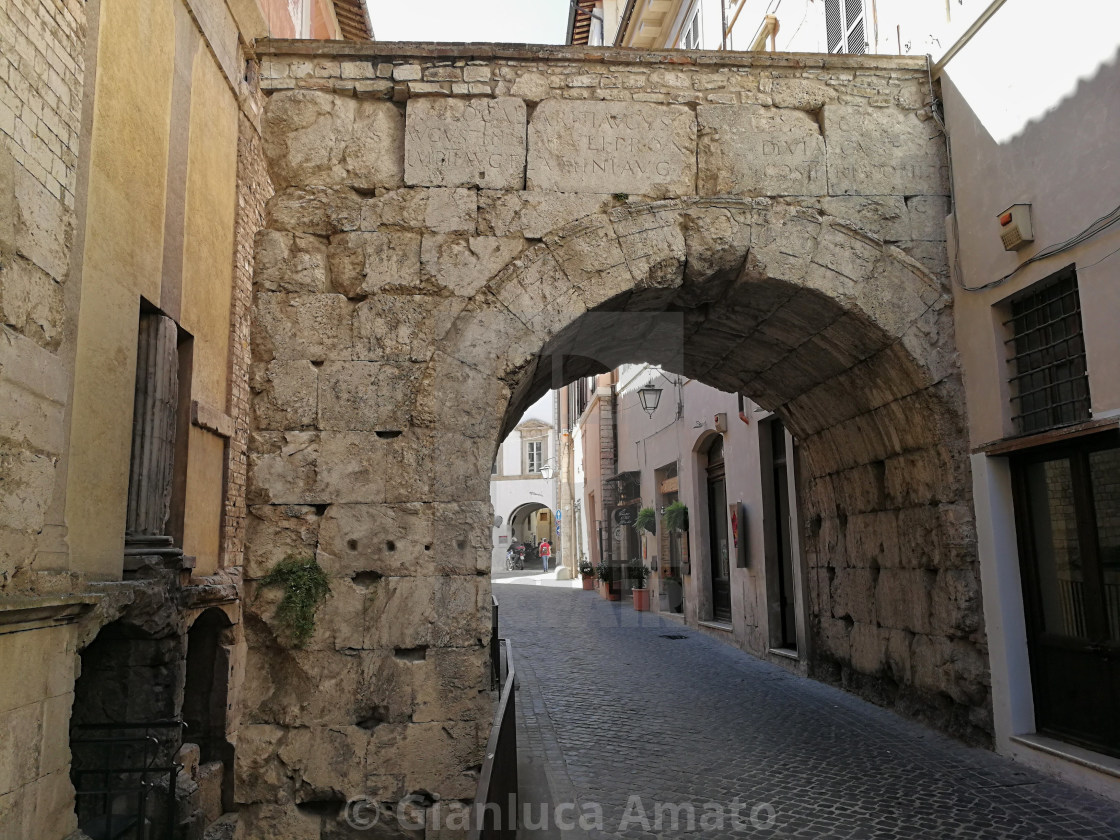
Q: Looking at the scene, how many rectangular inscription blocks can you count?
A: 4